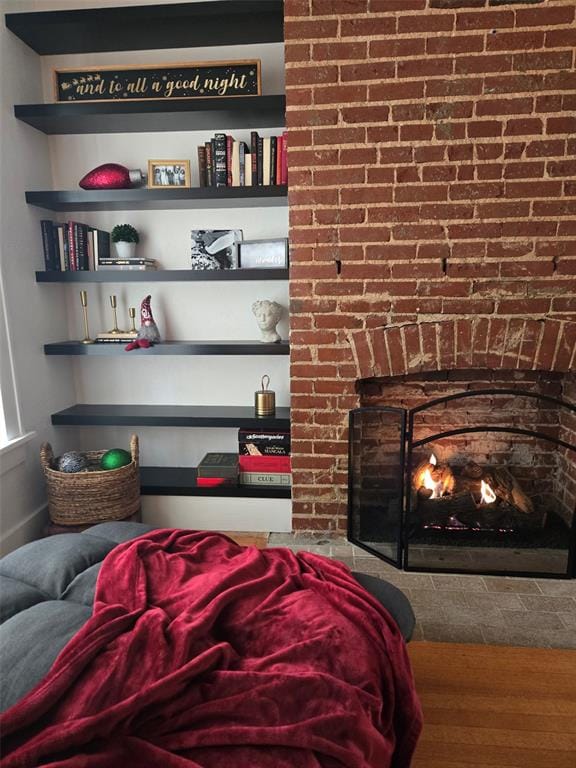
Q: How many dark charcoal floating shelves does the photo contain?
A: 7